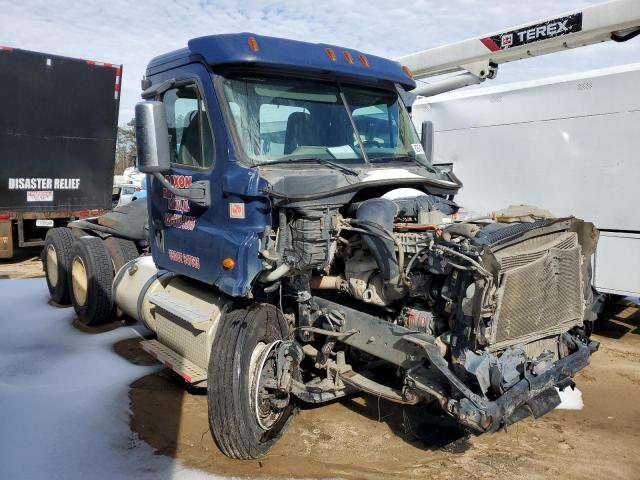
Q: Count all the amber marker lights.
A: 6